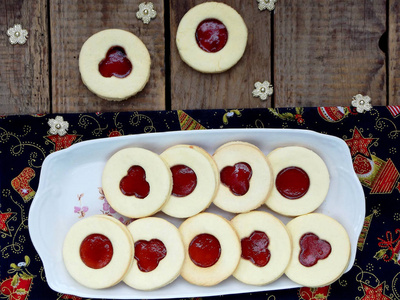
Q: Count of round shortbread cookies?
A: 11